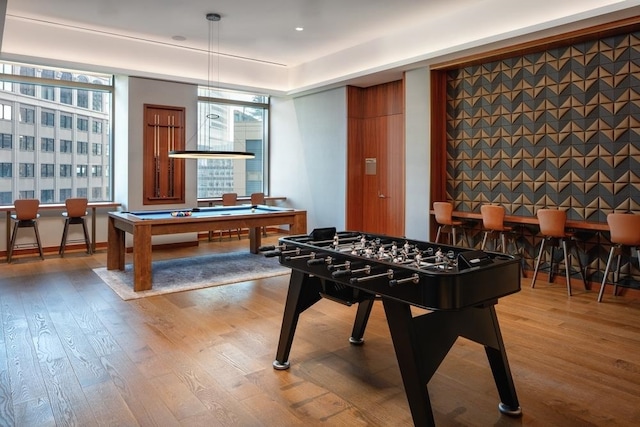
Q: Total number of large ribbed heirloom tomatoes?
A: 0